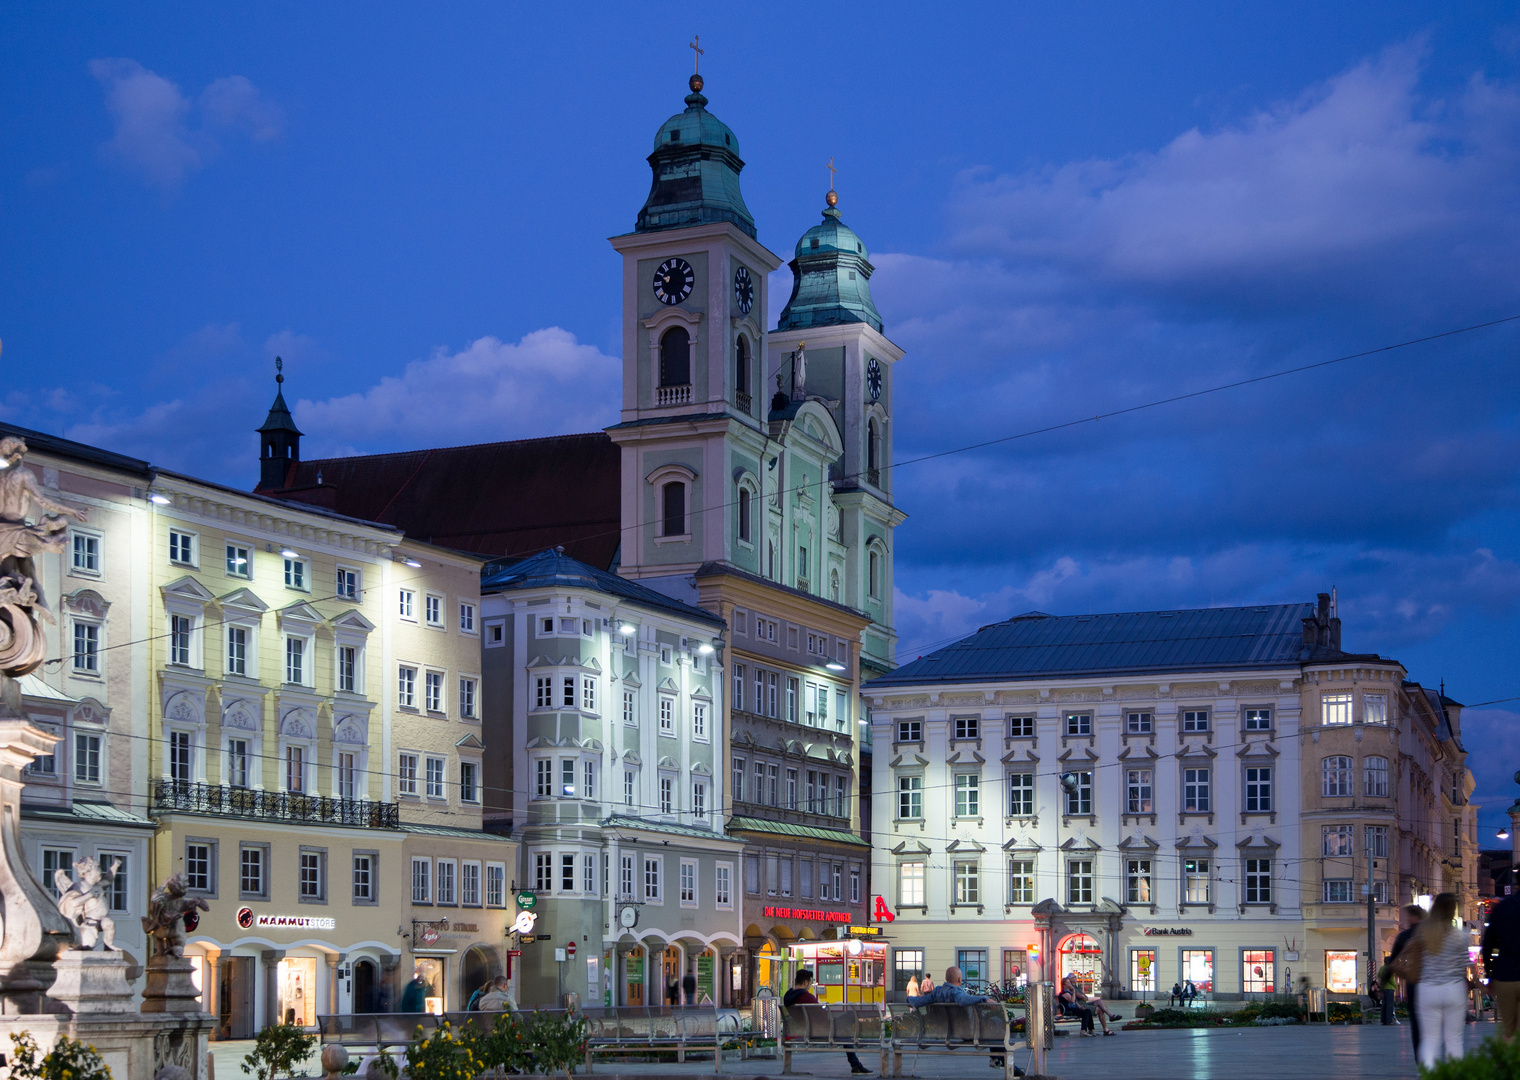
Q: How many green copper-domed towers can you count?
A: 2